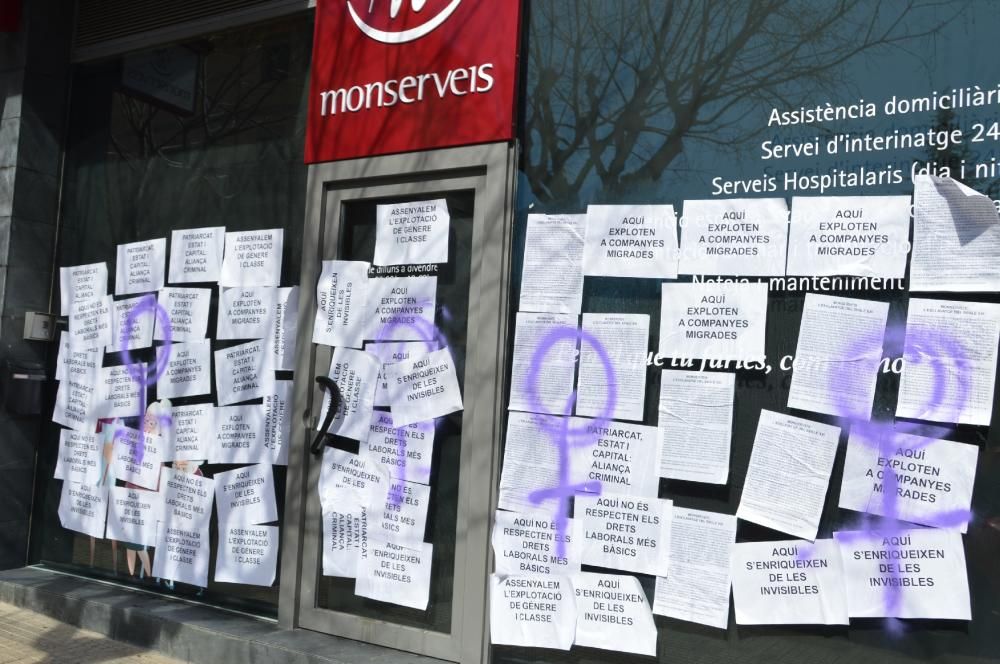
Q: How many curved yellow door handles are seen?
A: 0